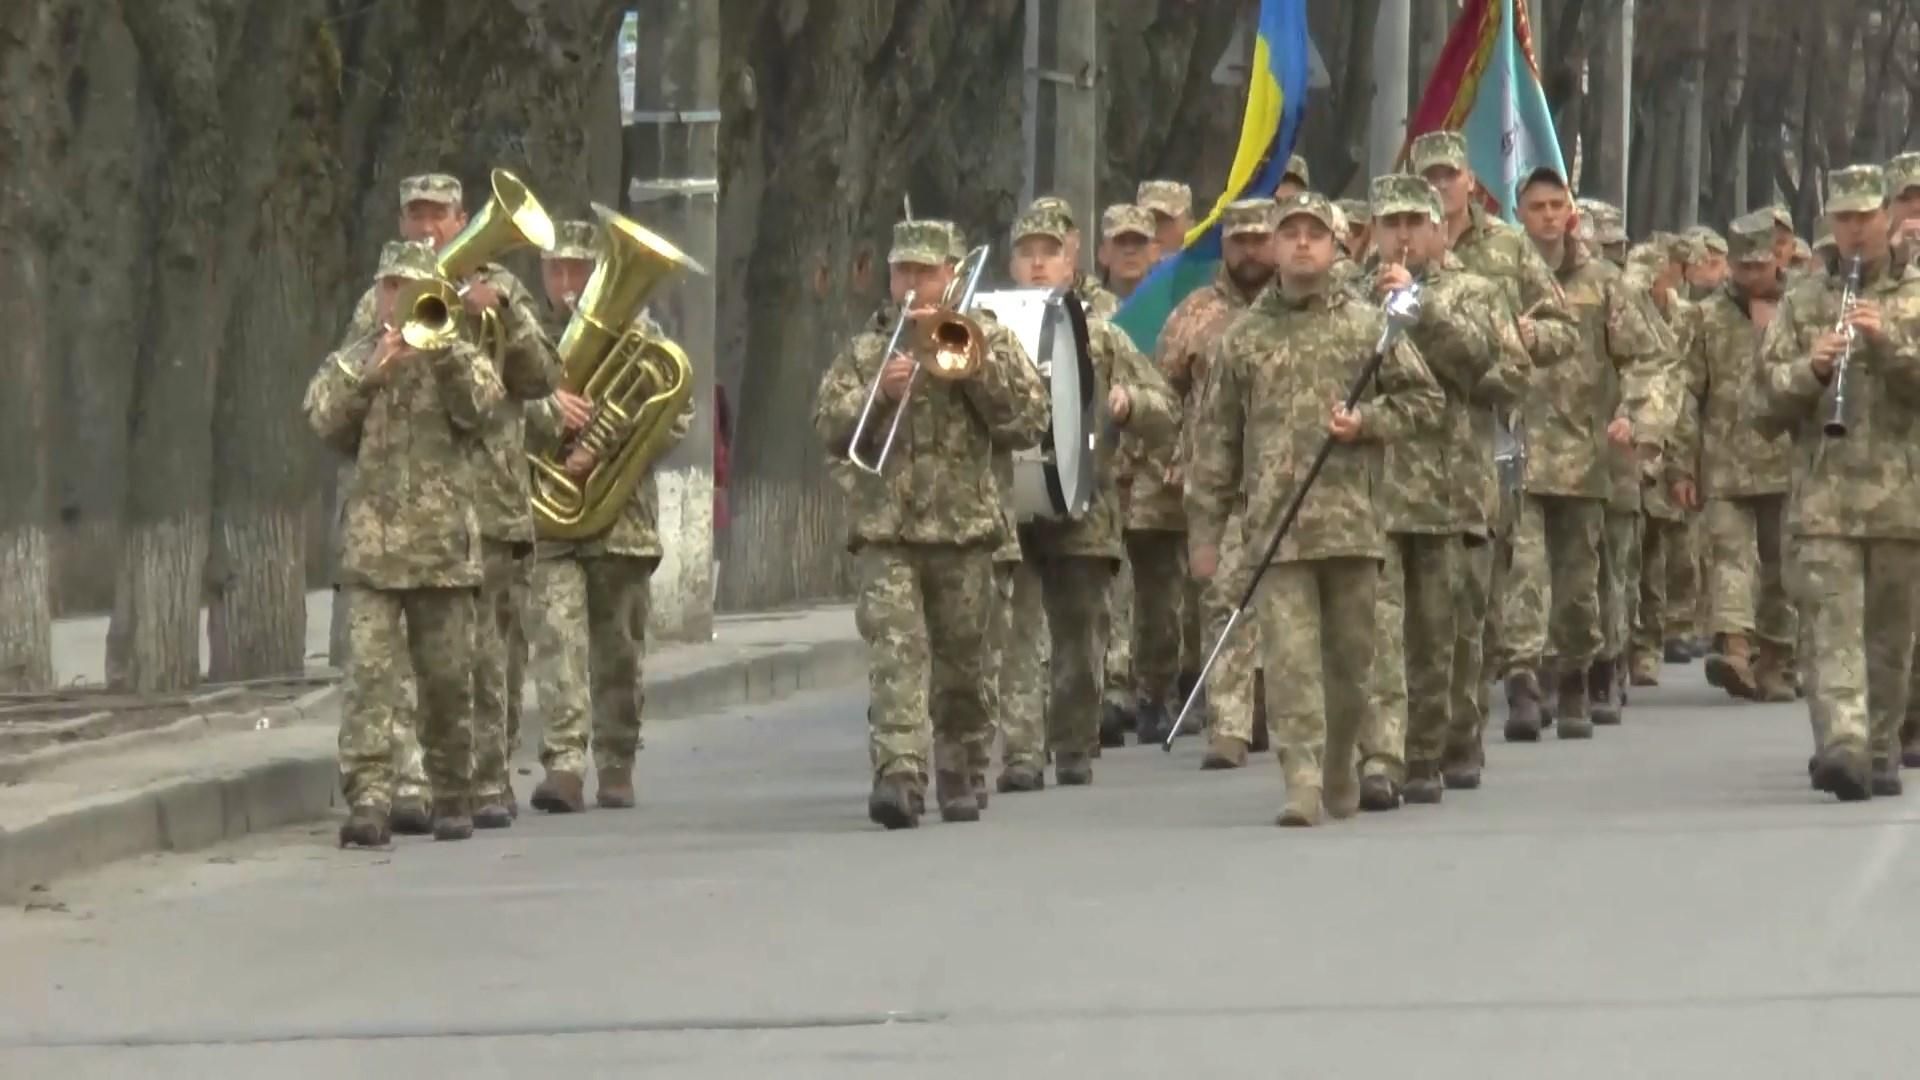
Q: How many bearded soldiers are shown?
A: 1